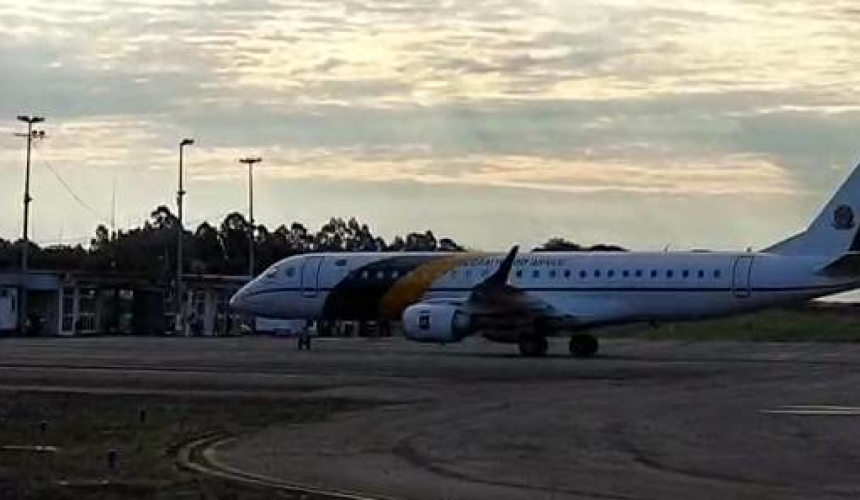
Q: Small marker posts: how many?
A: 3